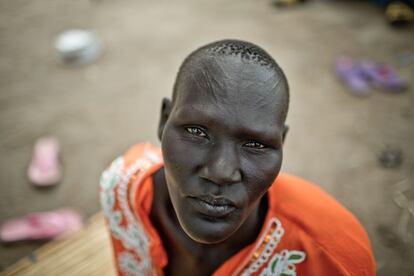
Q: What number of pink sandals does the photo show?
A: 2